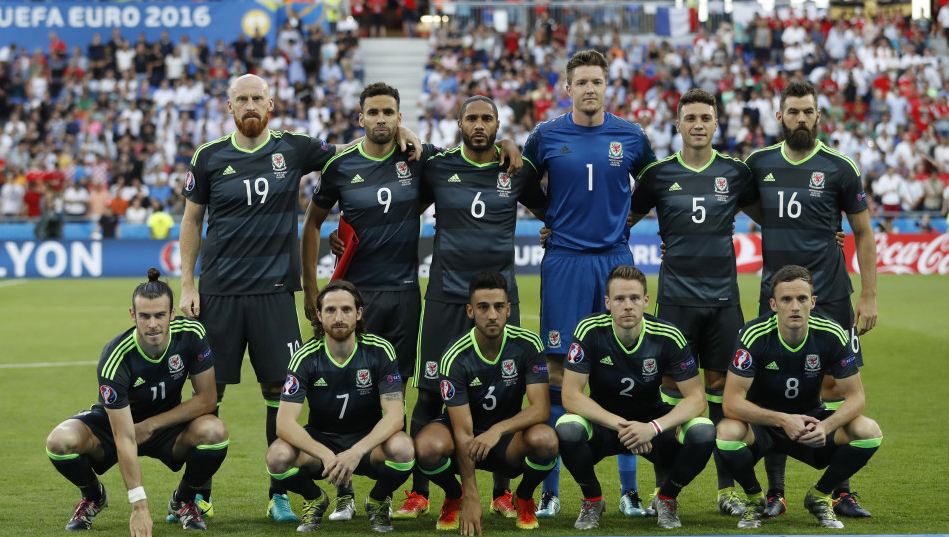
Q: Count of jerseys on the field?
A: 11